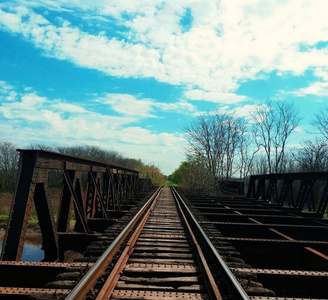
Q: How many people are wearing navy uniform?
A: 0